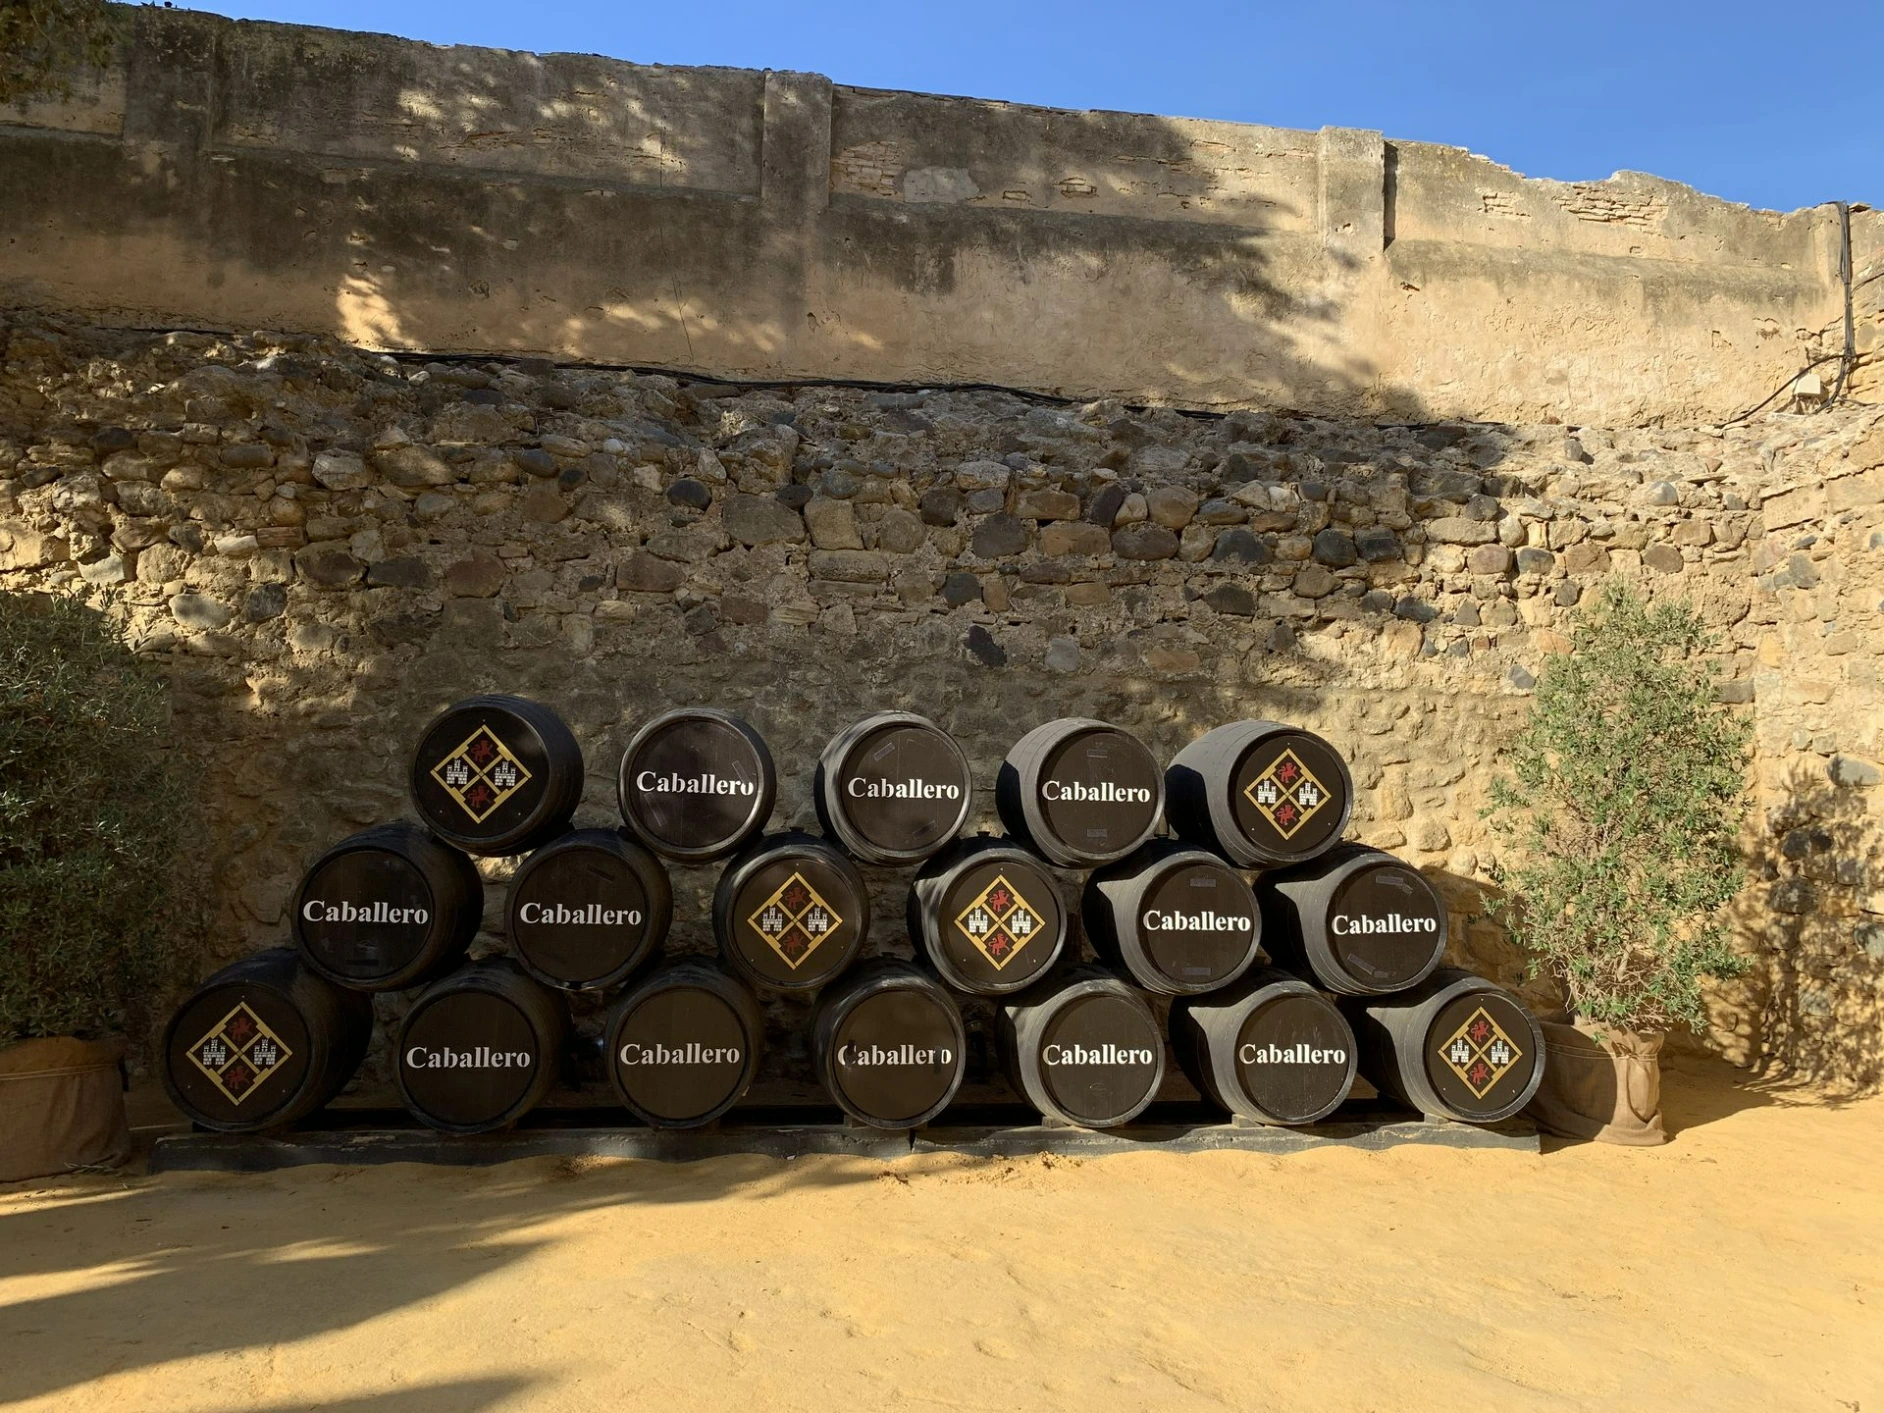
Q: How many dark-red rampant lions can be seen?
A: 12